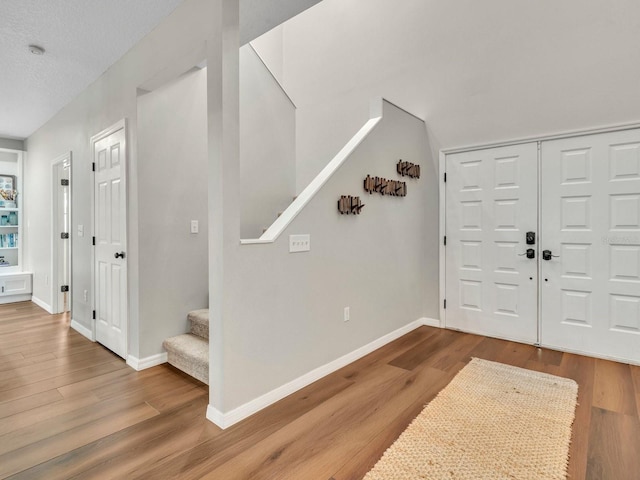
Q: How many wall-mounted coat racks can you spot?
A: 3